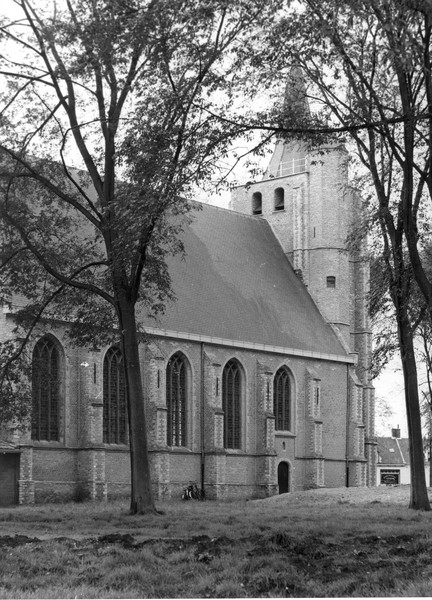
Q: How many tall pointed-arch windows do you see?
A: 5